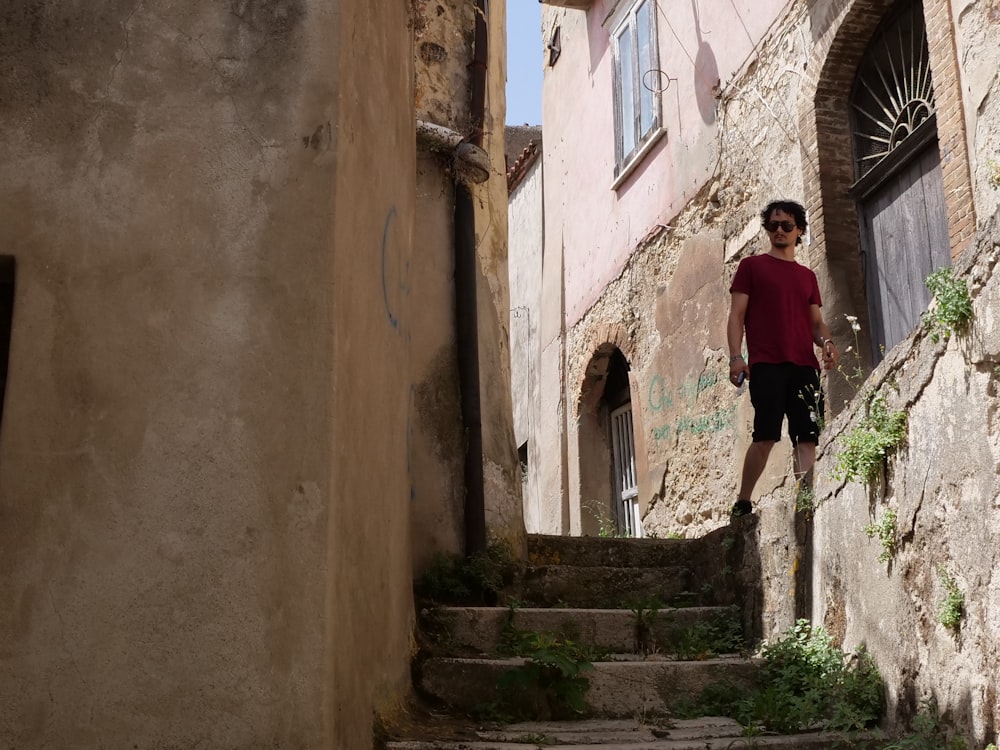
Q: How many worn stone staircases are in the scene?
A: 1